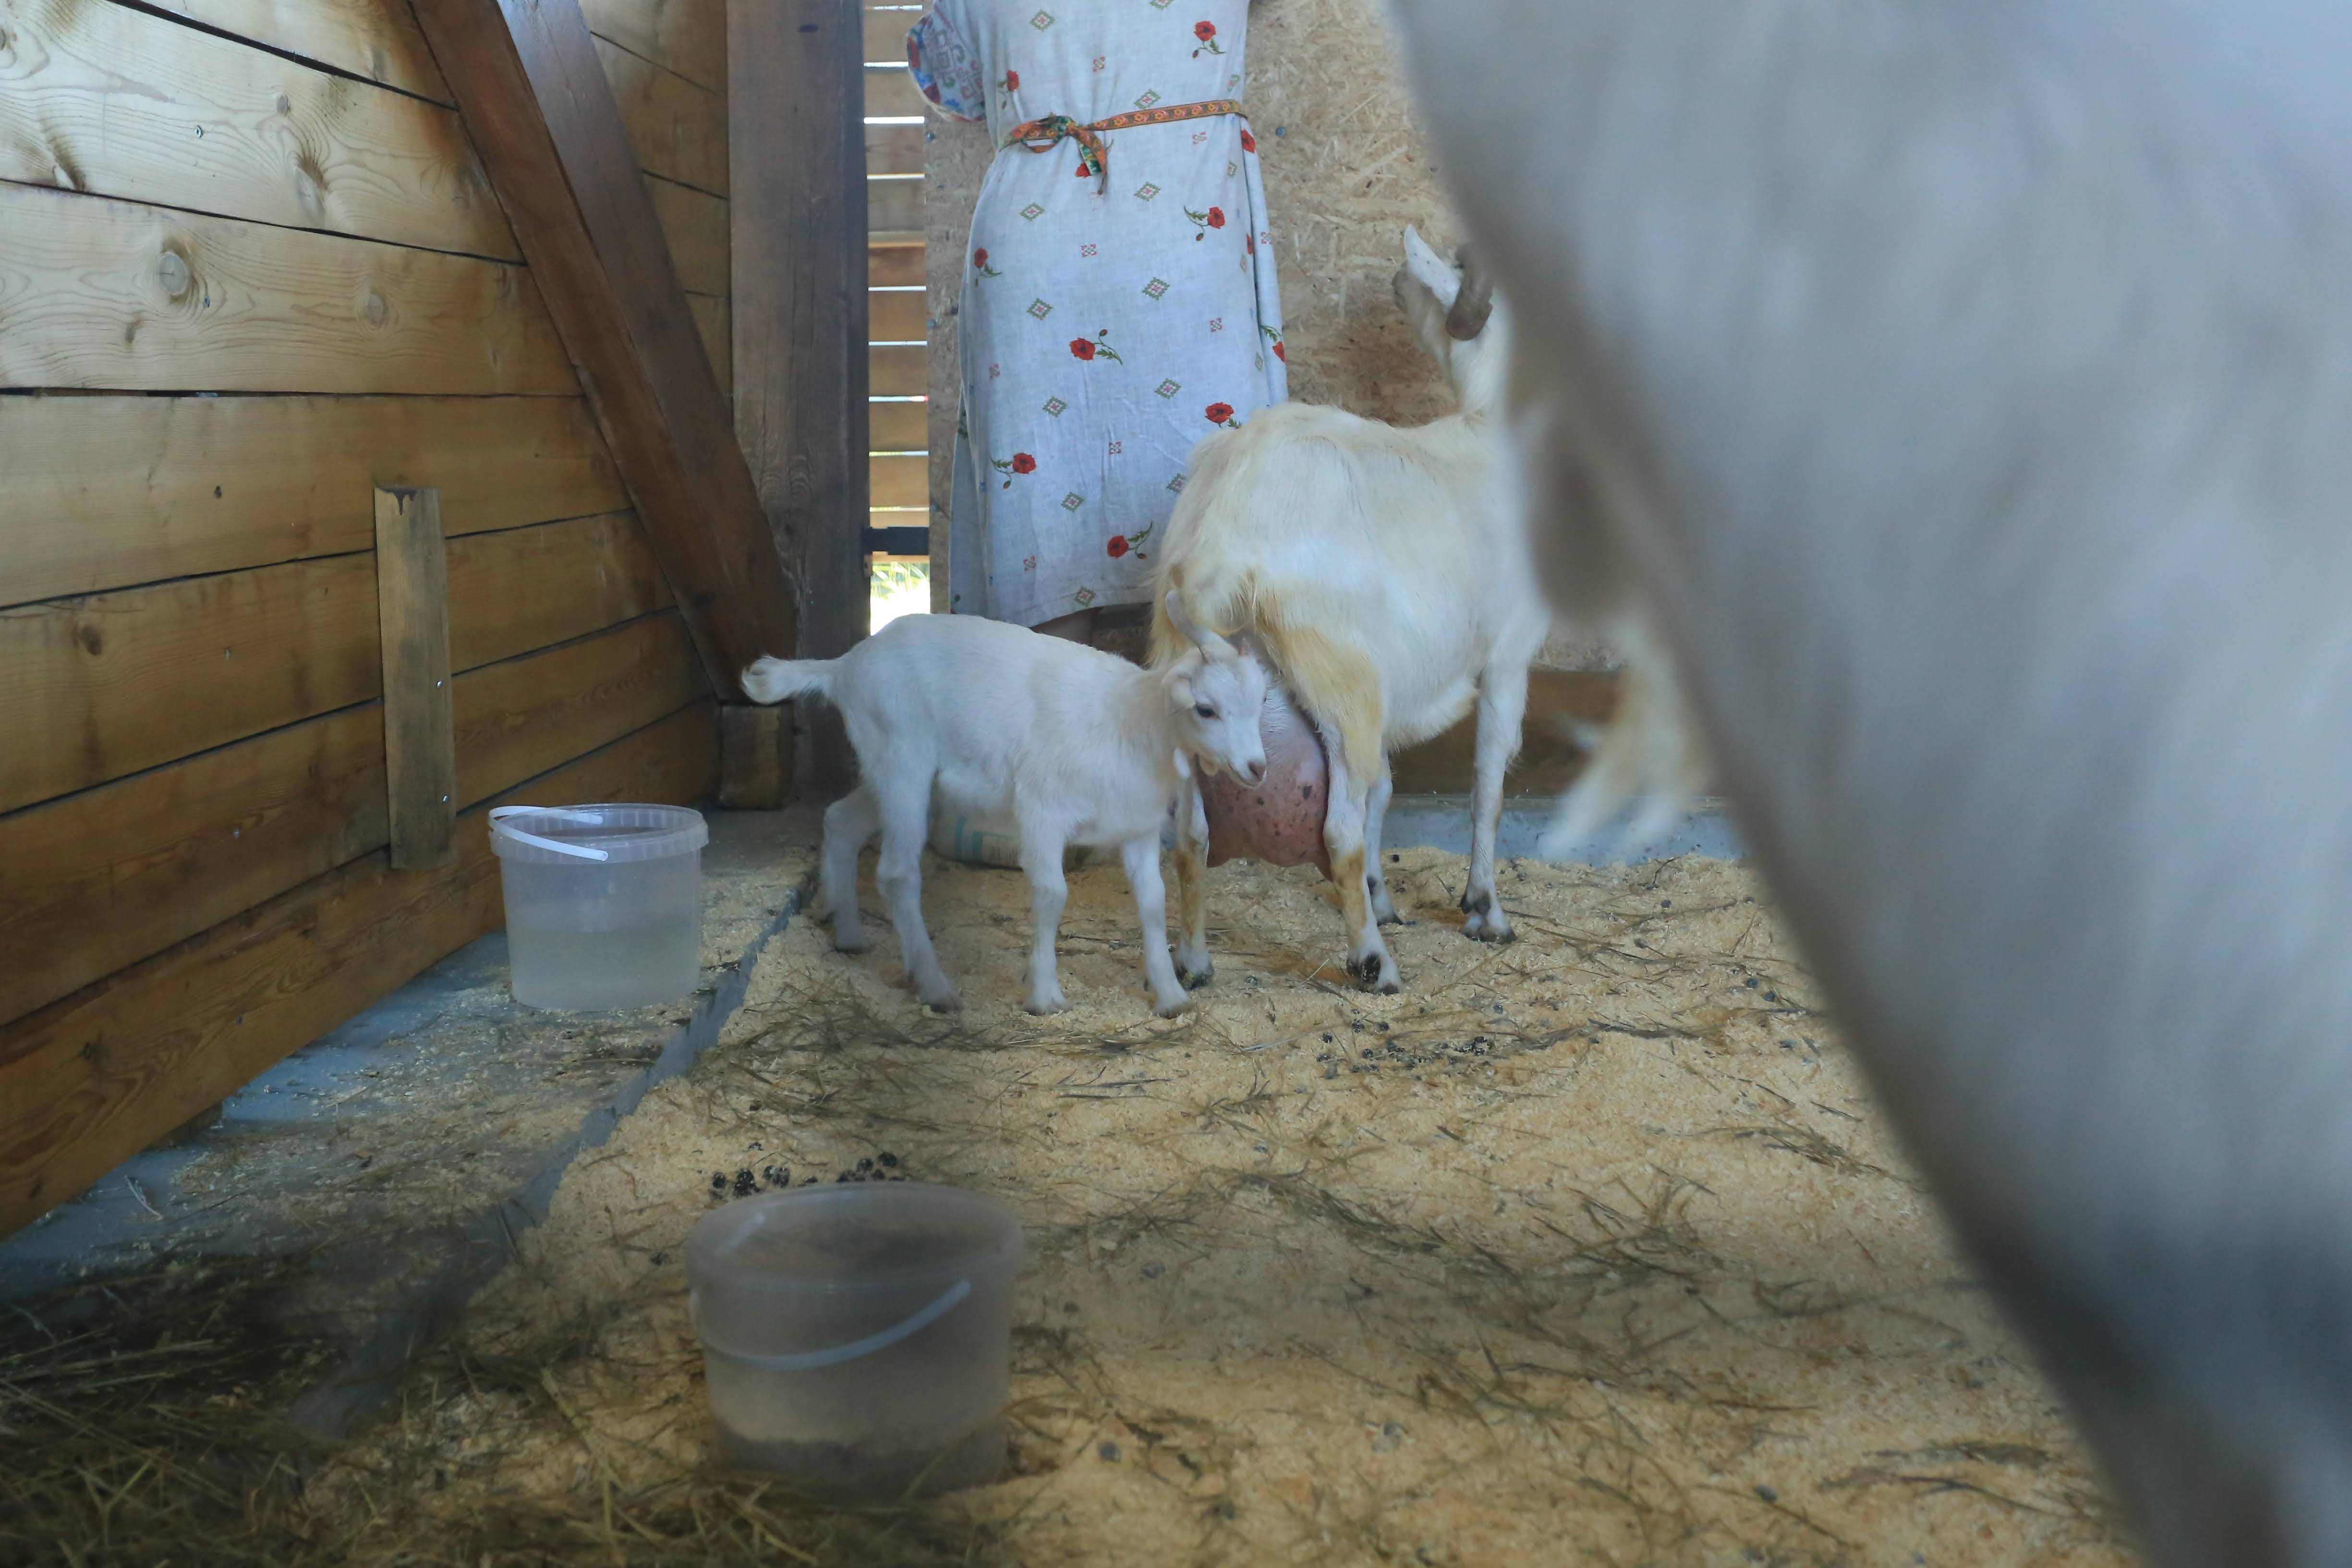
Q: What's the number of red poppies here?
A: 12